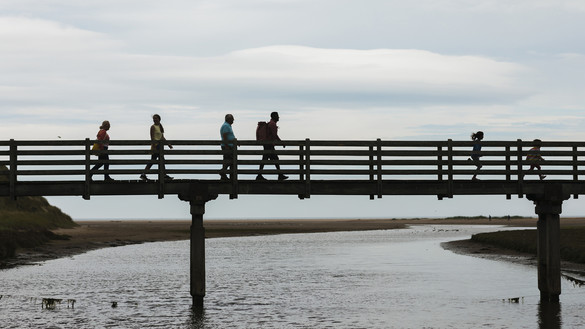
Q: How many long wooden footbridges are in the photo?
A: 1